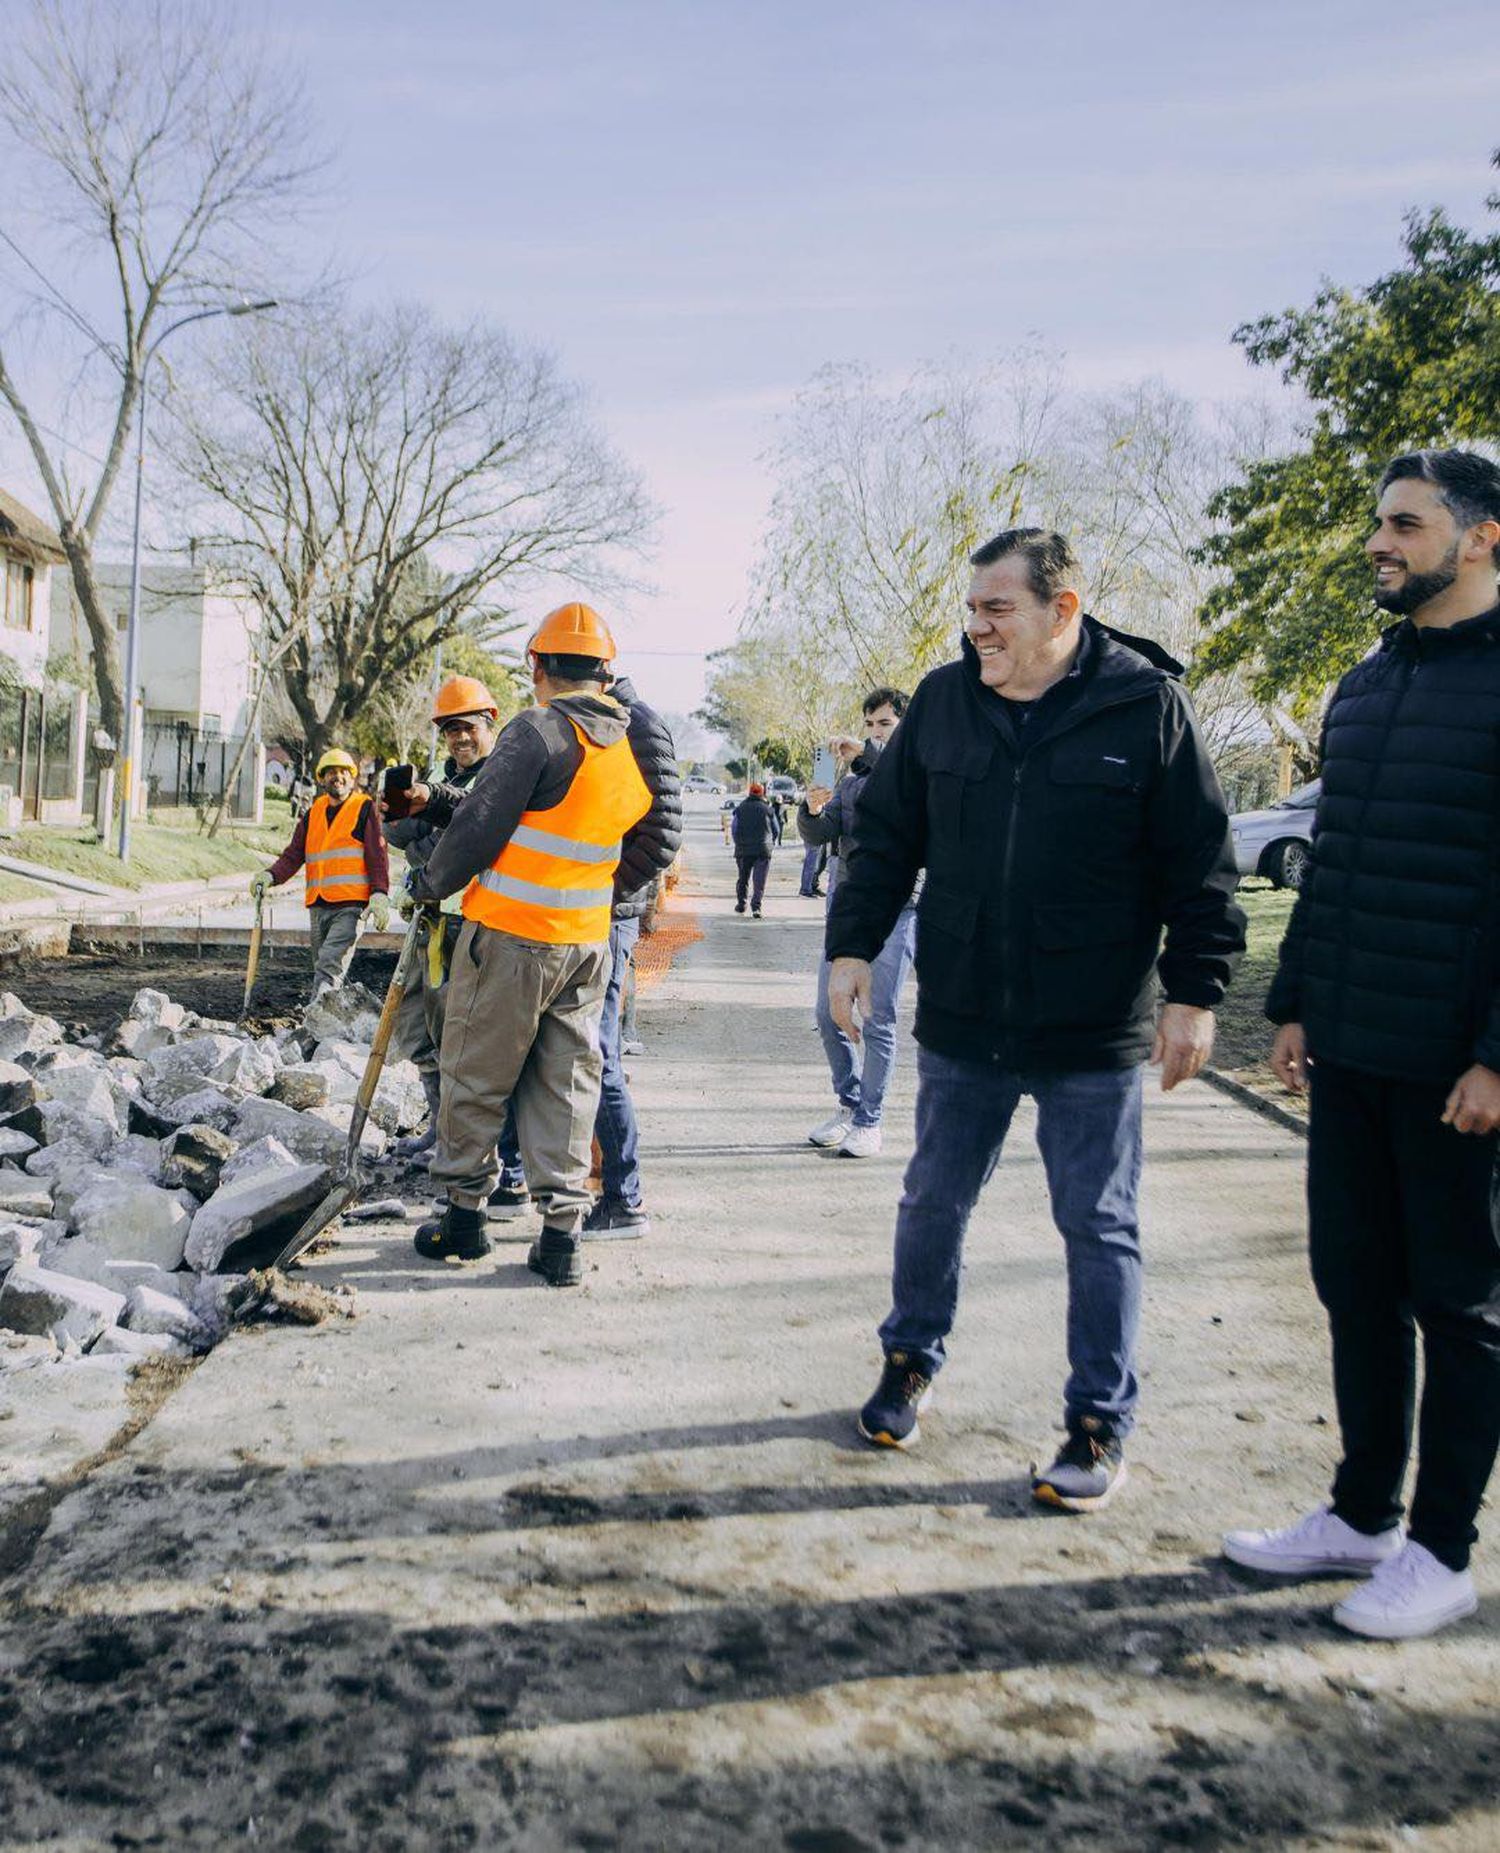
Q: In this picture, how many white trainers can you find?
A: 4